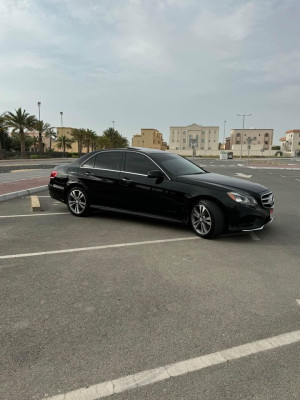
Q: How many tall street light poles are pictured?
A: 5